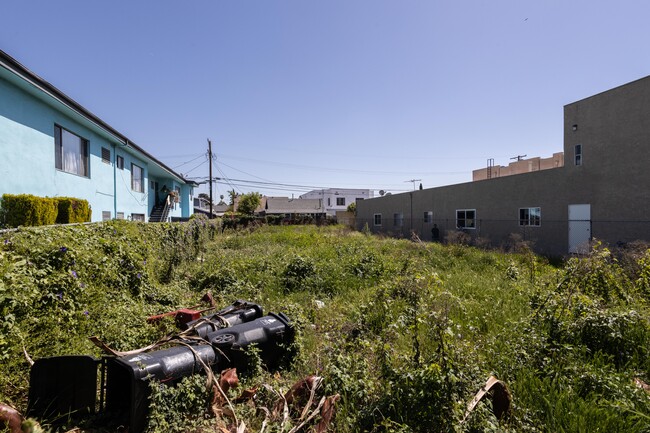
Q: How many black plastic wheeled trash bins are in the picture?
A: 3